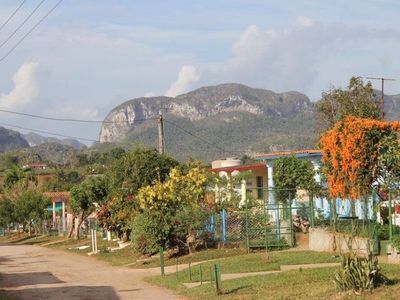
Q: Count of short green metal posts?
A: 6